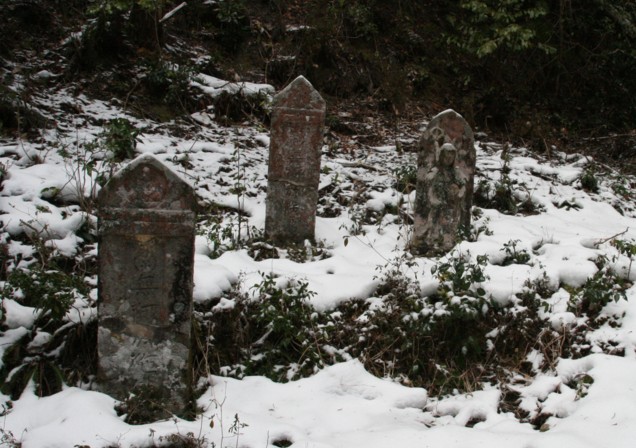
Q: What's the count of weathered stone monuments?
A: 3